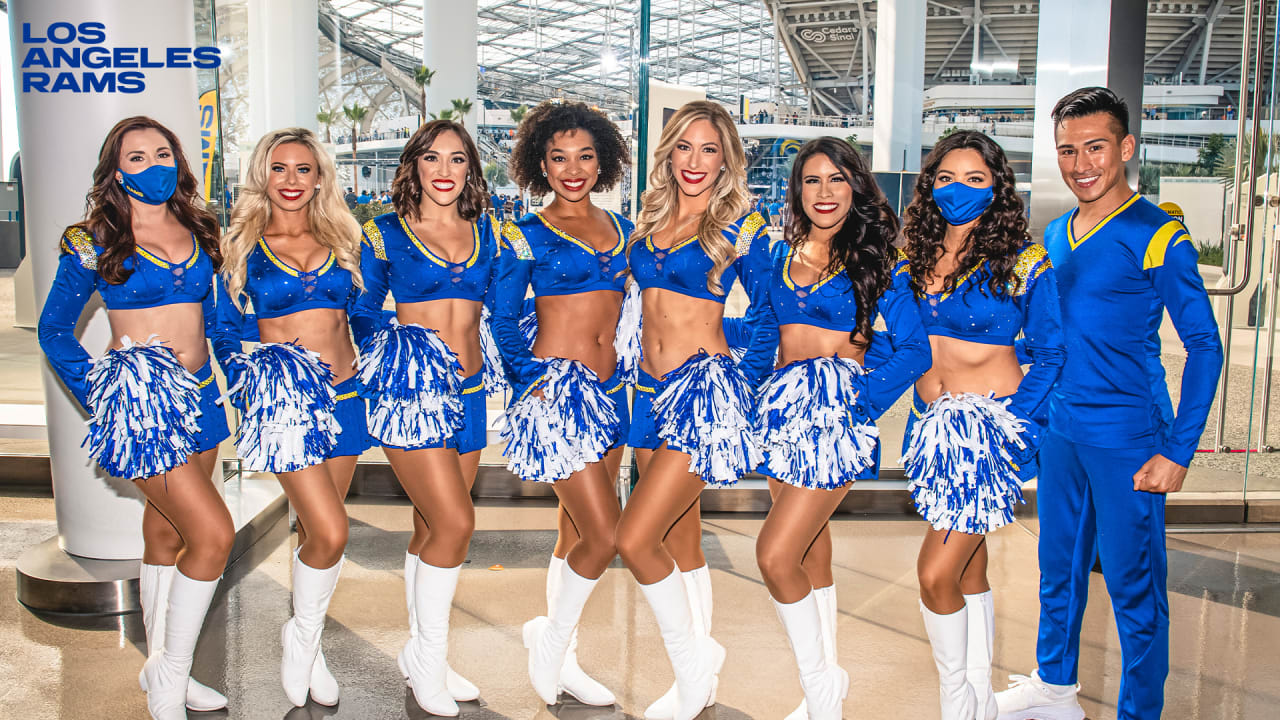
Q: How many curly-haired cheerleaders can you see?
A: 2